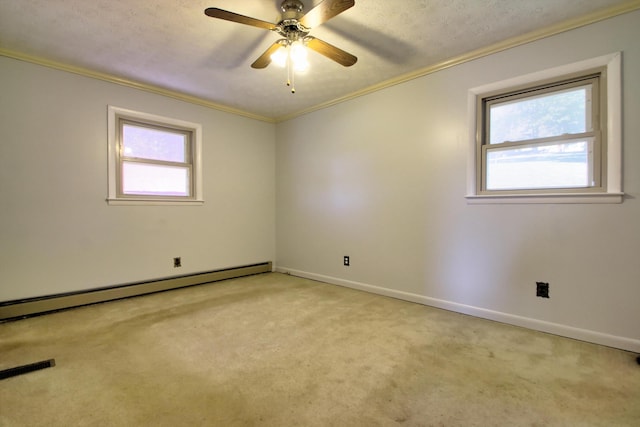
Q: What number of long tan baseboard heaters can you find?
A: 1